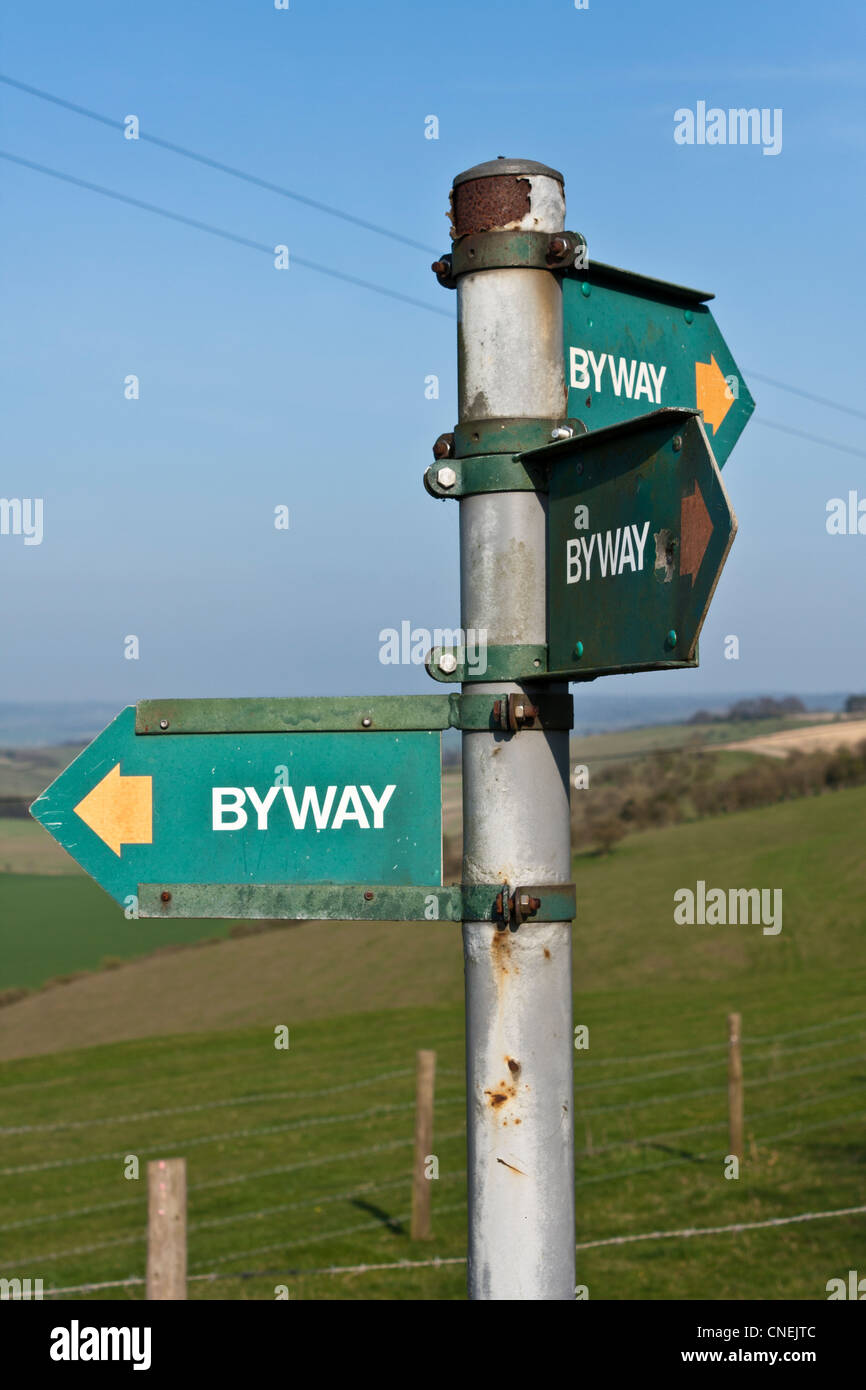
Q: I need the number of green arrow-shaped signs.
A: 3